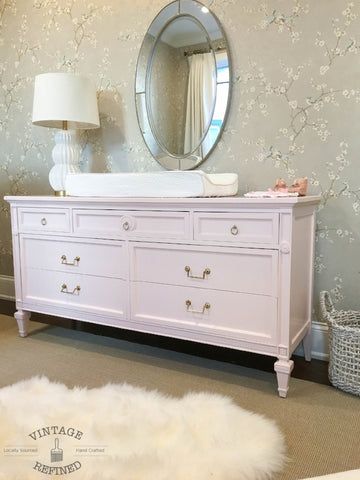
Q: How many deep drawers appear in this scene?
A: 4